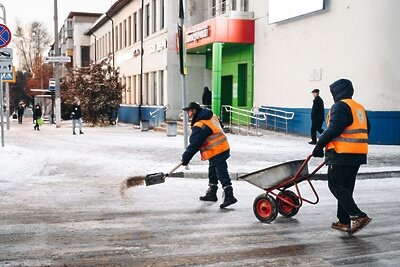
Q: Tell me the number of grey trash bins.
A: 2